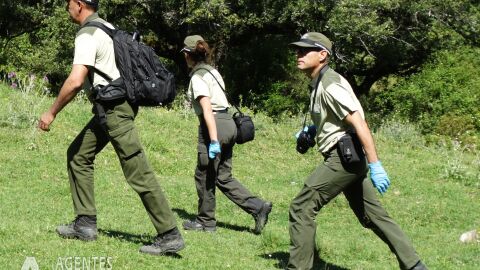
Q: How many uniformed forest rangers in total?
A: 3